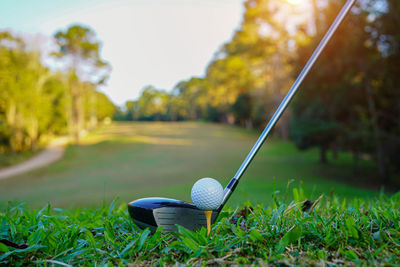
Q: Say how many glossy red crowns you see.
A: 0